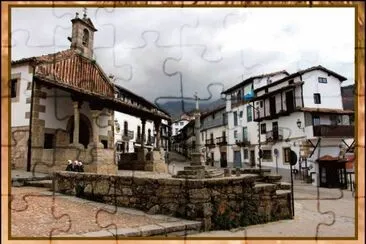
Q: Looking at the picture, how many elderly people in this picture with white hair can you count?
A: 3